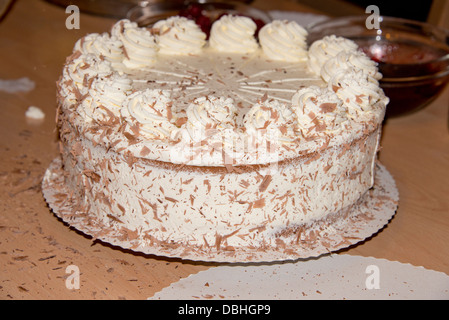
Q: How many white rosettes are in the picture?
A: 14